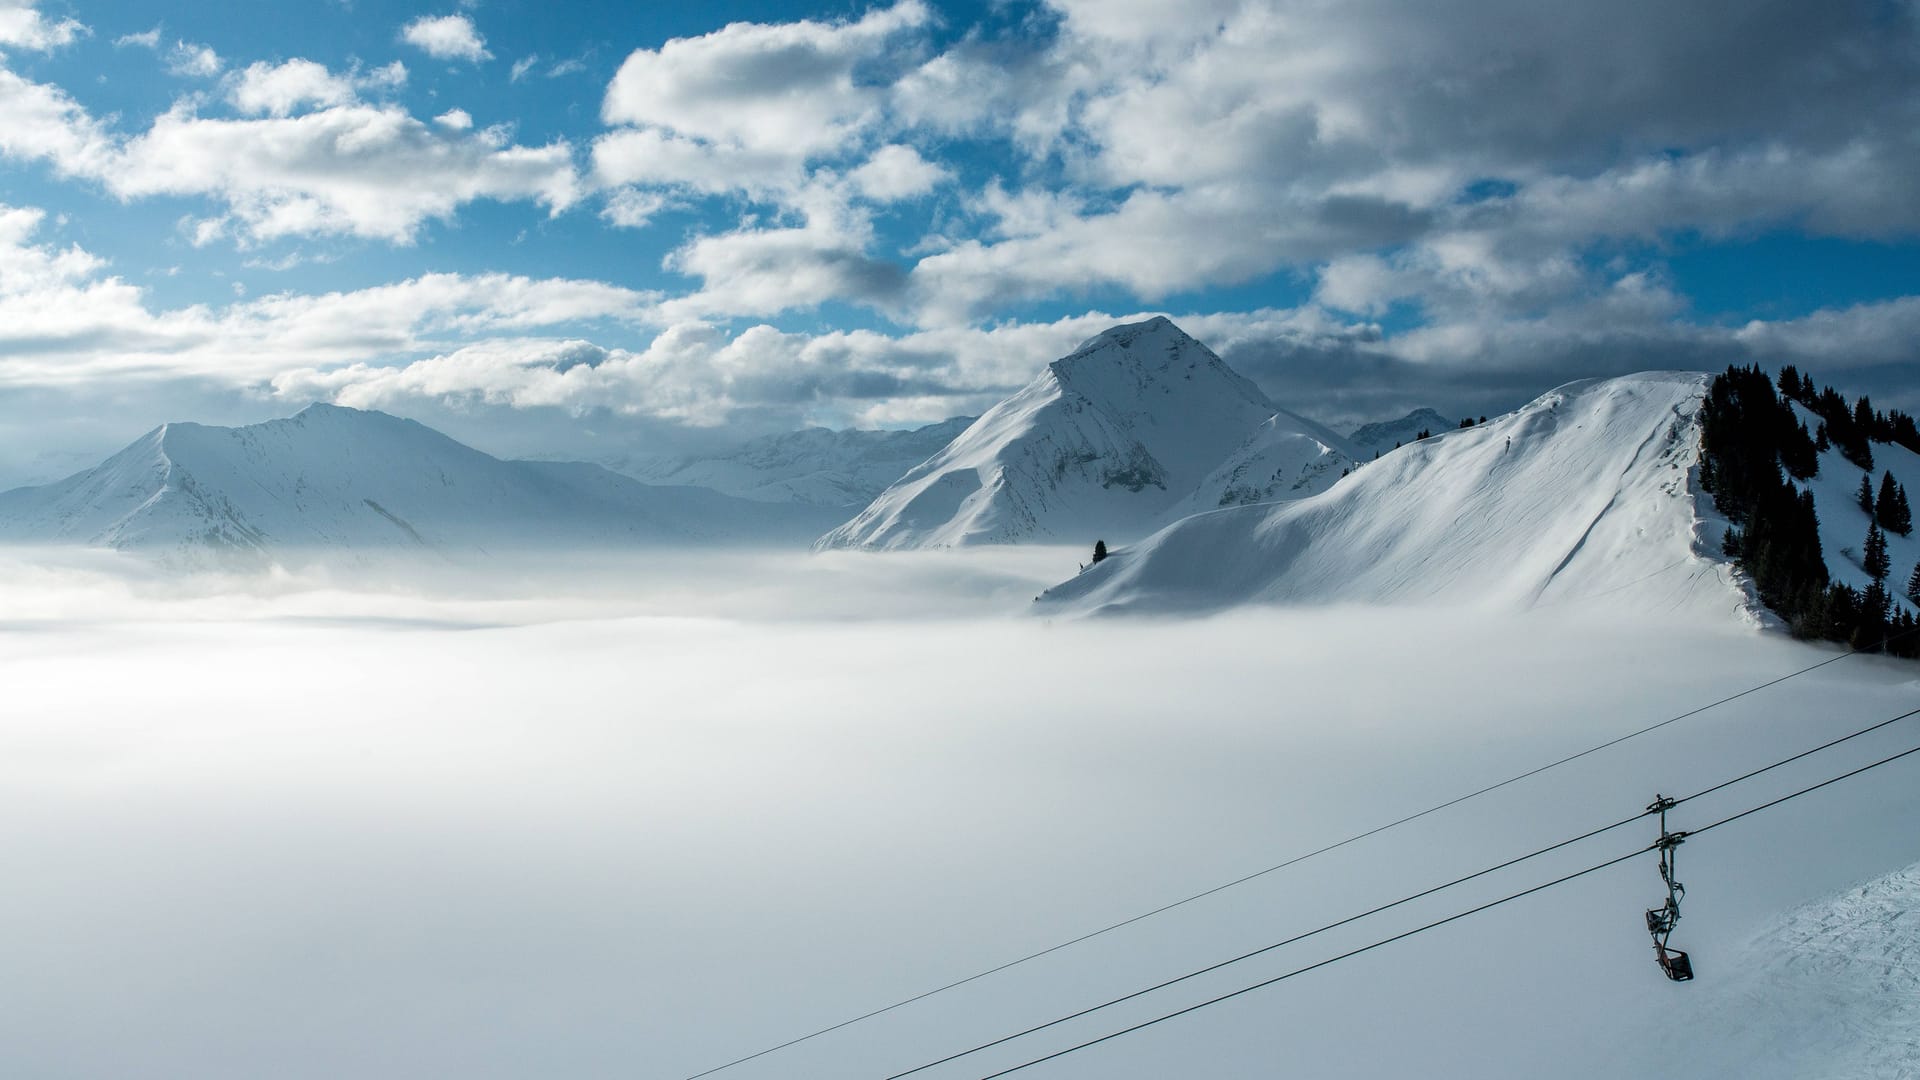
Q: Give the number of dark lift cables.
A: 3